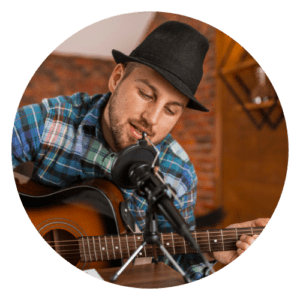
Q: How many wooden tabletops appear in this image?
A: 1